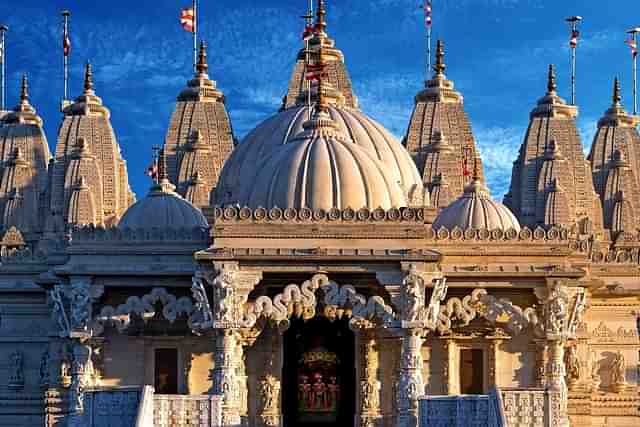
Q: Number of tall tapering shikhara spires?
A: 7